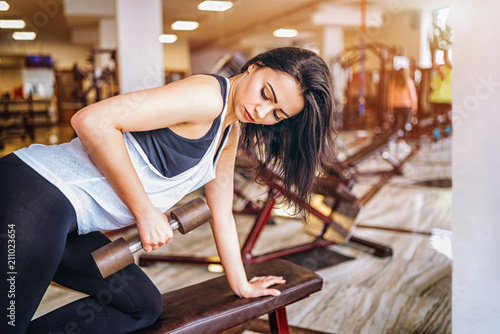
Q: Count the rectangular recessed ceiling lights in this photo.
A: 7